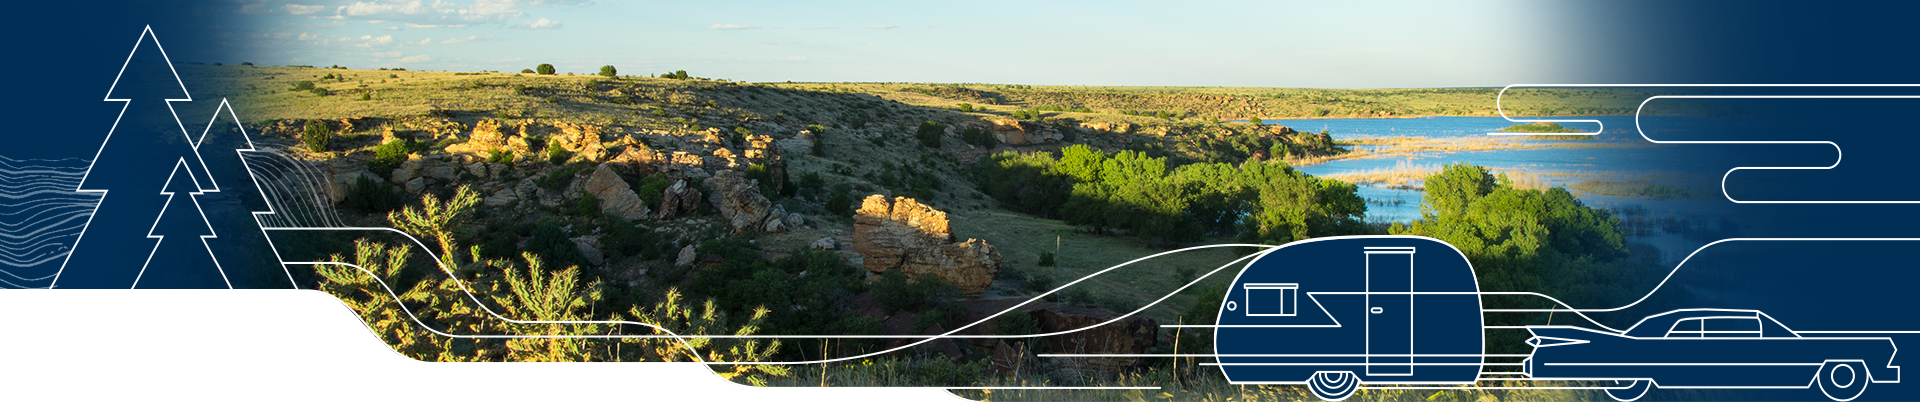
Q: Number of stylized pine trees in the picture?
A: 3